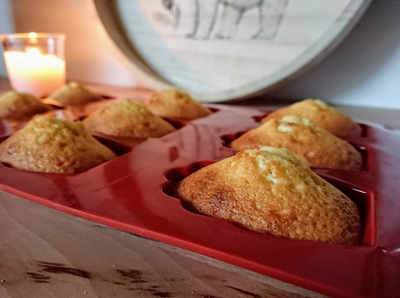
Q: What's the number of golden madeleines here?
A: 8